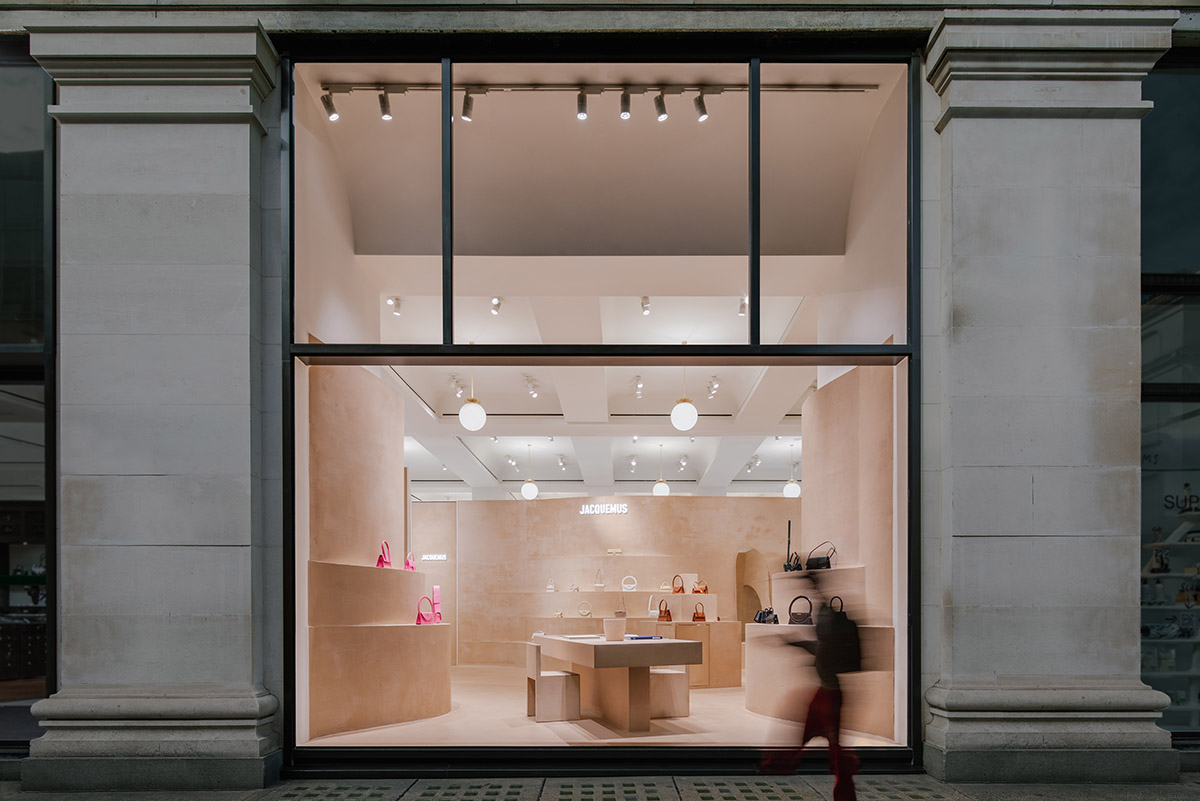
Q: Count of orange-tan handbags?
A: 4